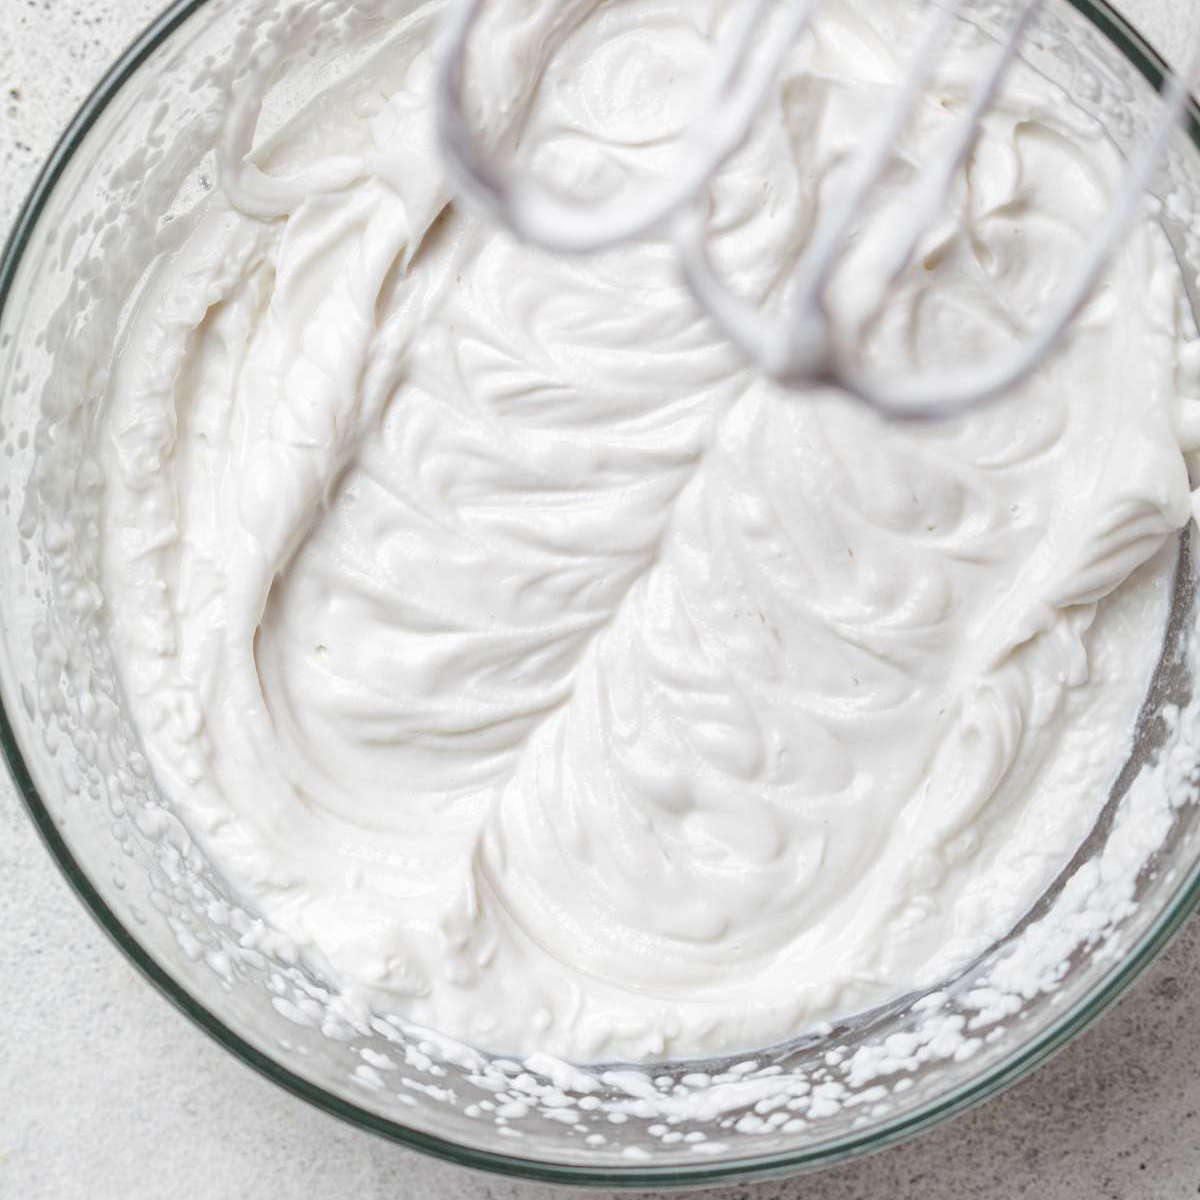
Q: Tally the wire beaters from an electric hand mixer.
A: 2